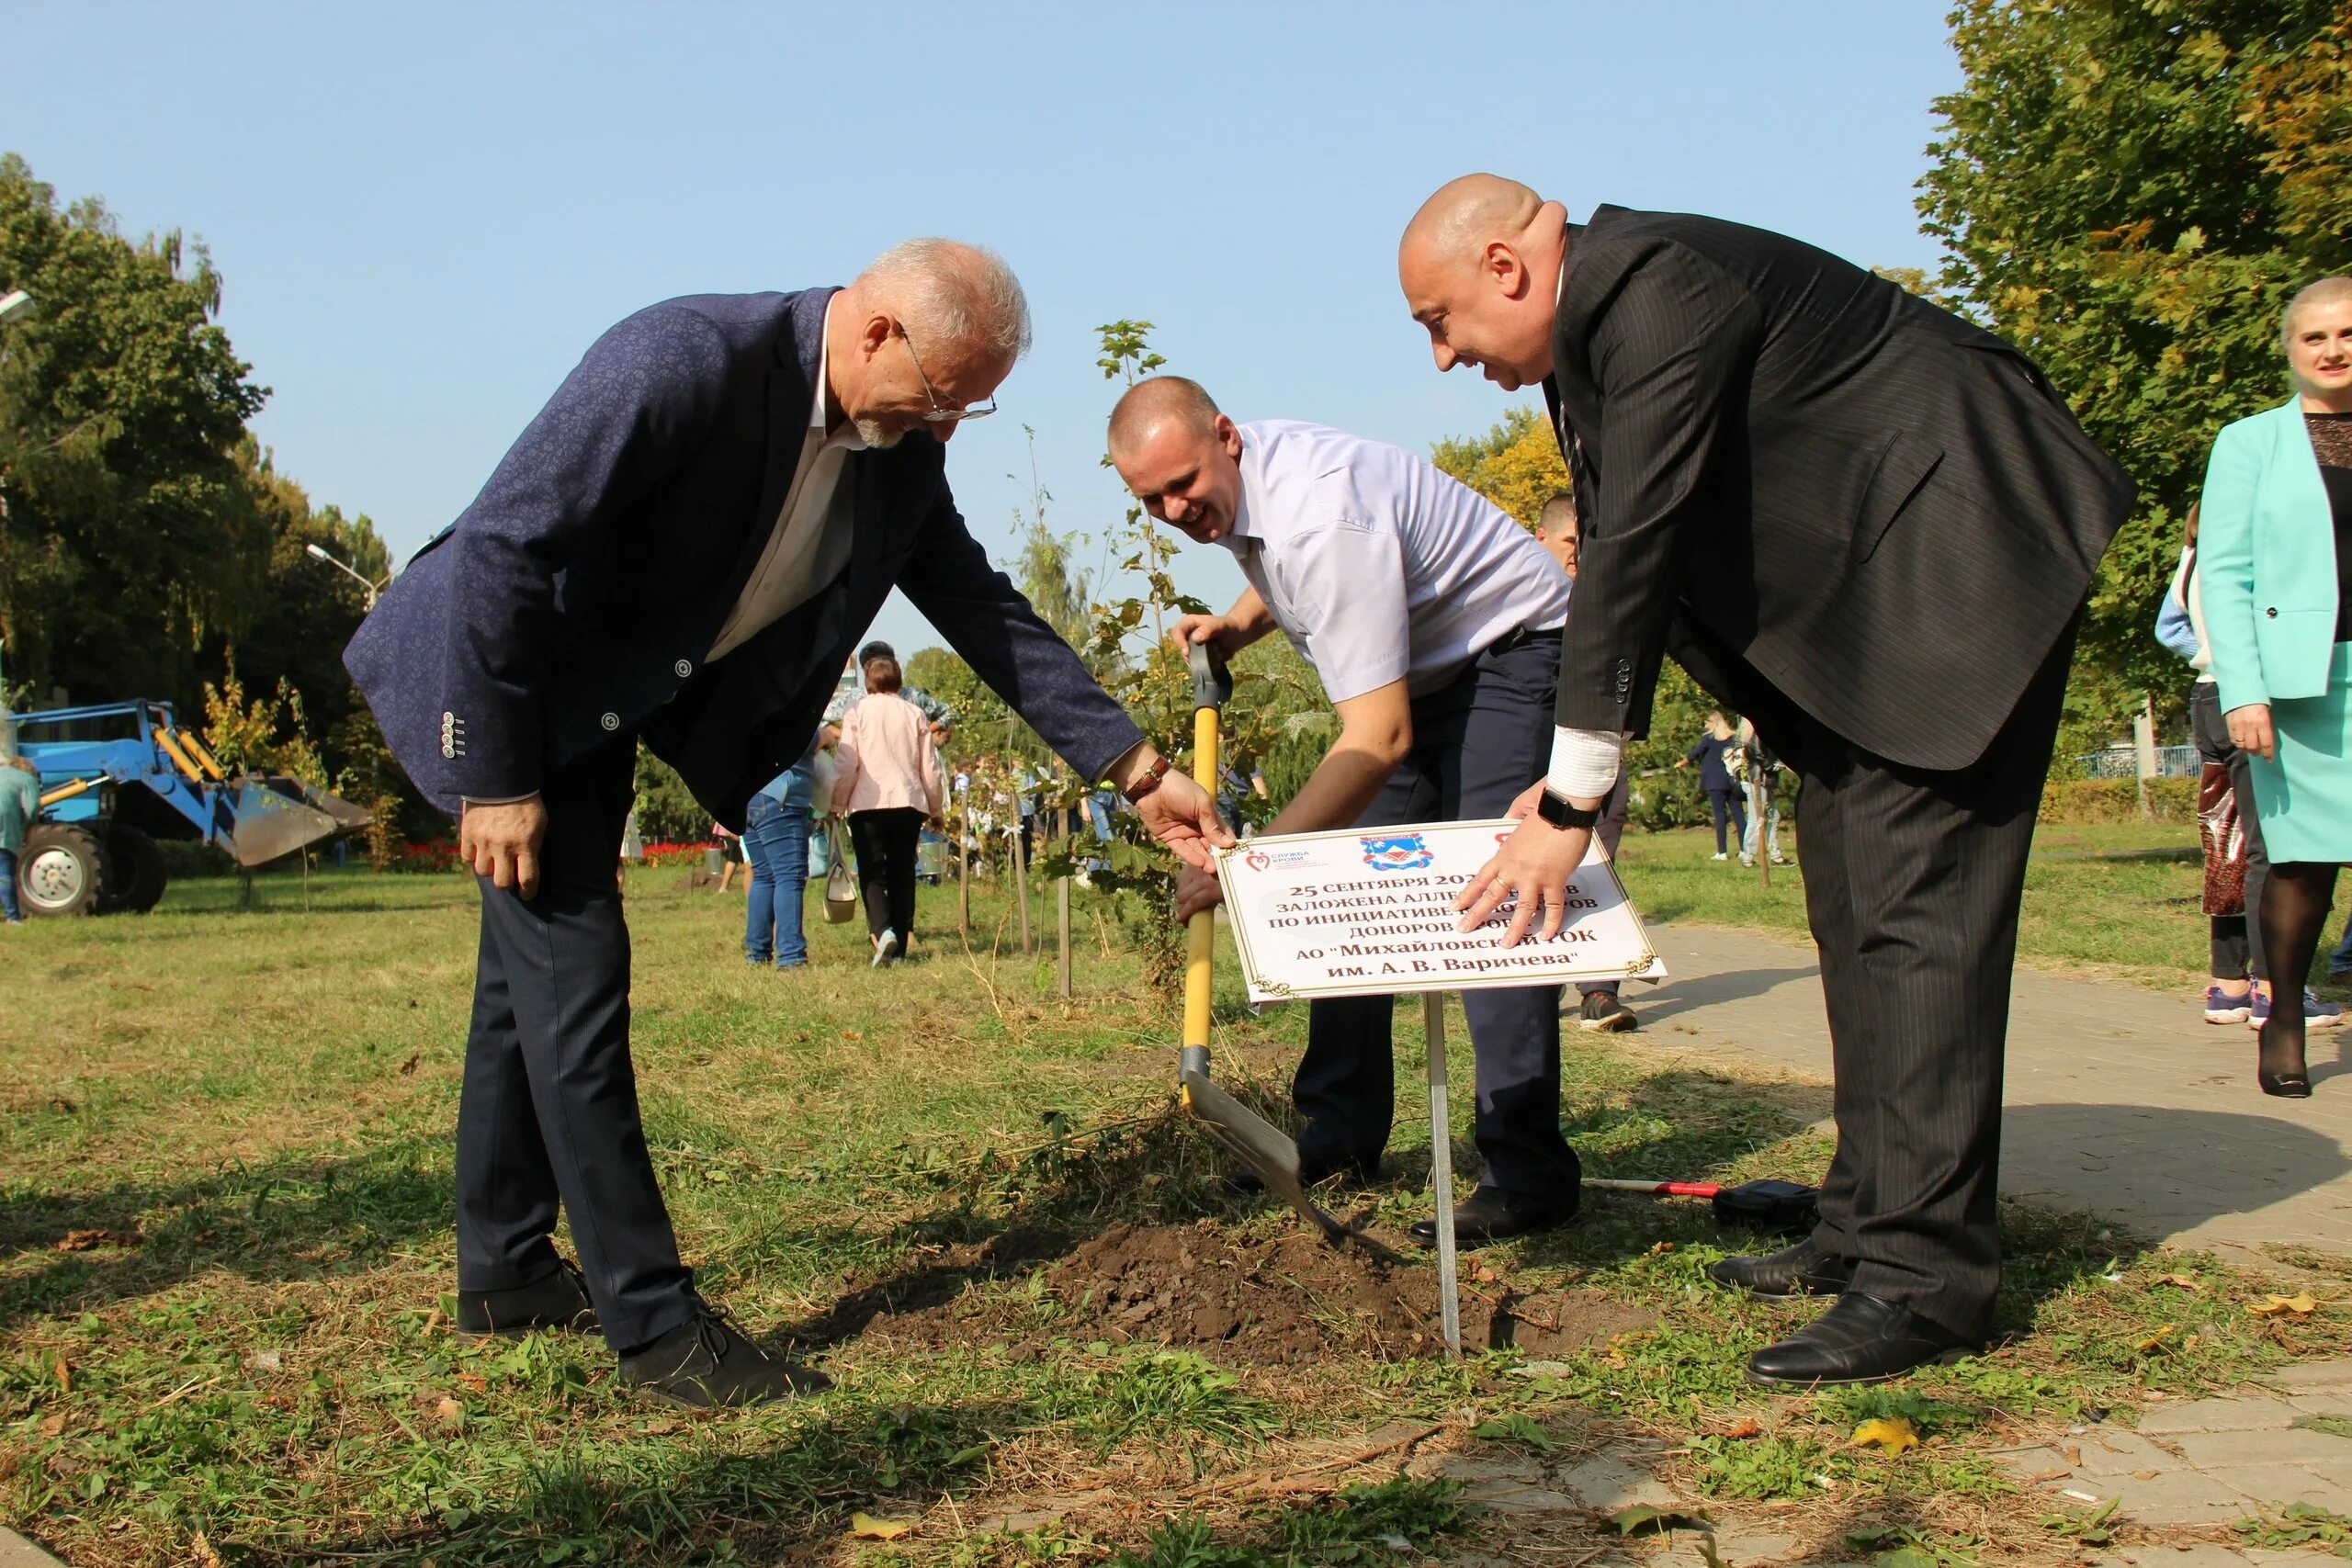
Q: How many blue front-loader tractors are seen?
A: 1